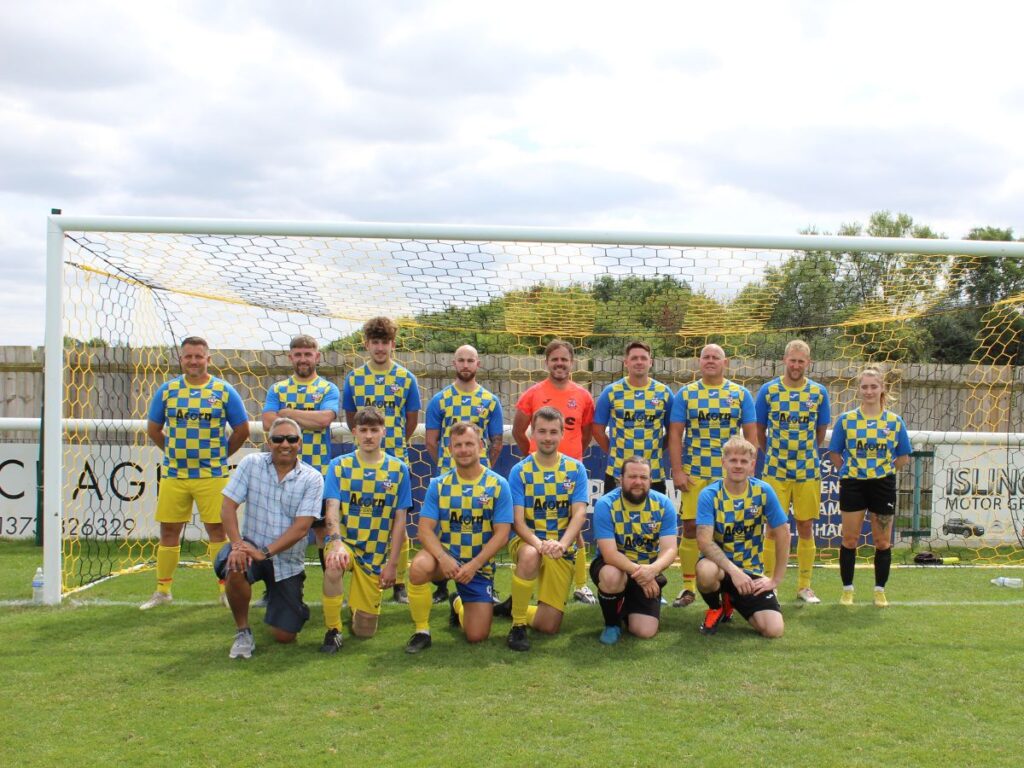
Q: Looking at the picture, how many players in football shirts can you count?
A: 14